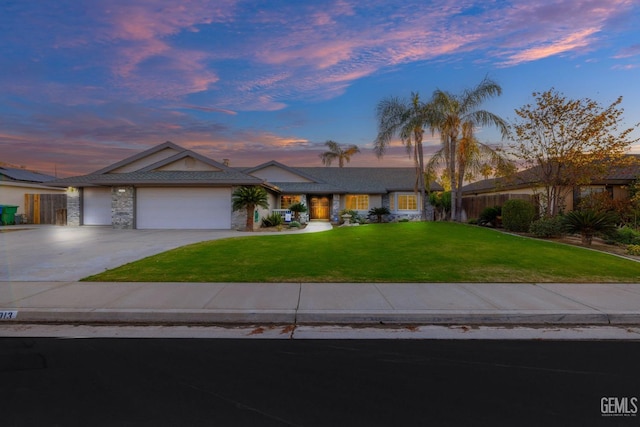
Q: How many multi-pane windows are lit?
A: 3